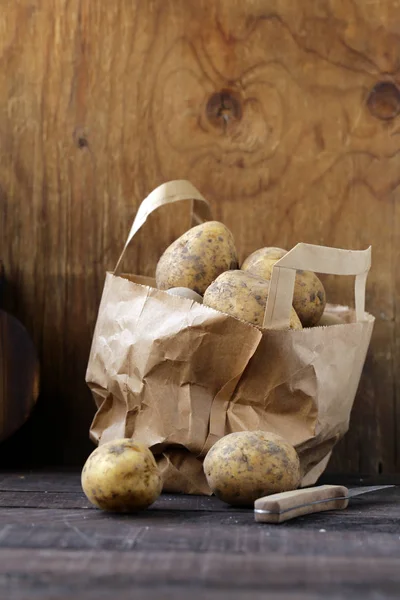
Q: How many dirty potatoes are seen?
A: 5